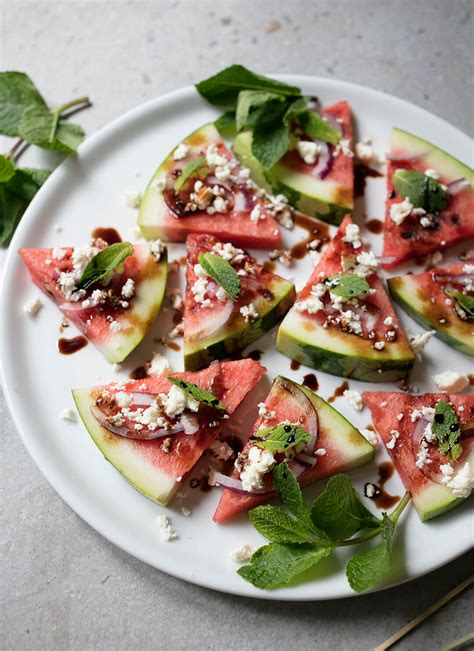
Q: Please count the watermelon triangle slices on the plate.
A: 10